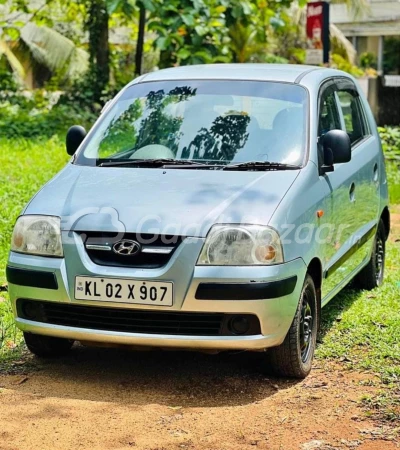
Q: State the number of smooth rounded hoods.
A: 1